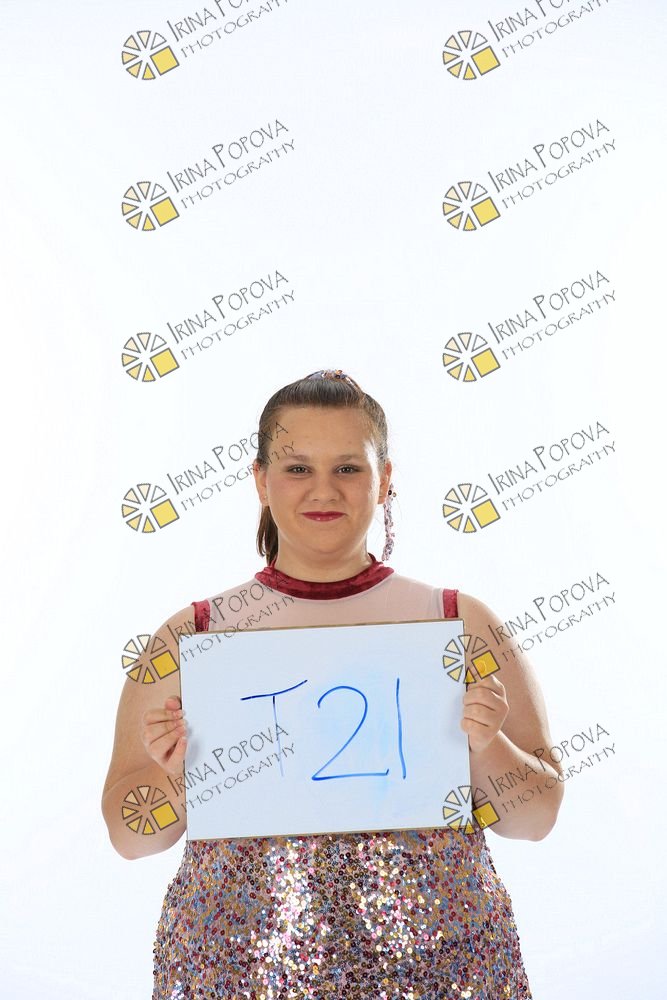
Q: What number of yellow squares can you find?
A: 12